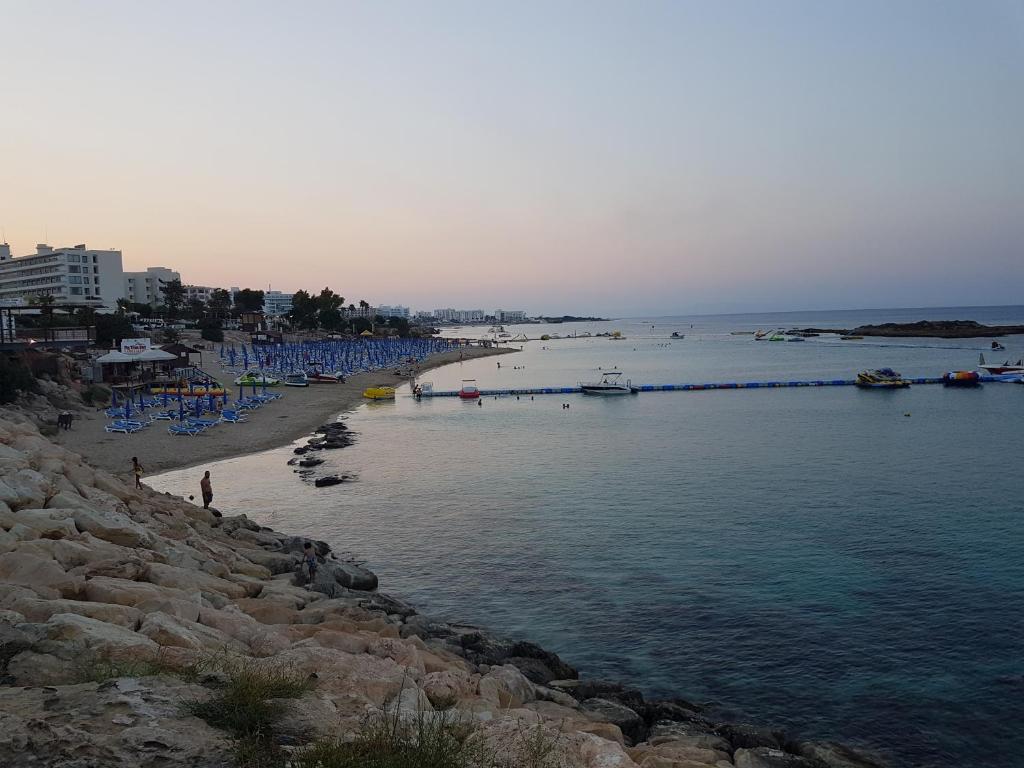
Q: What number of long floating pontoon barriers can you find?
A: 1